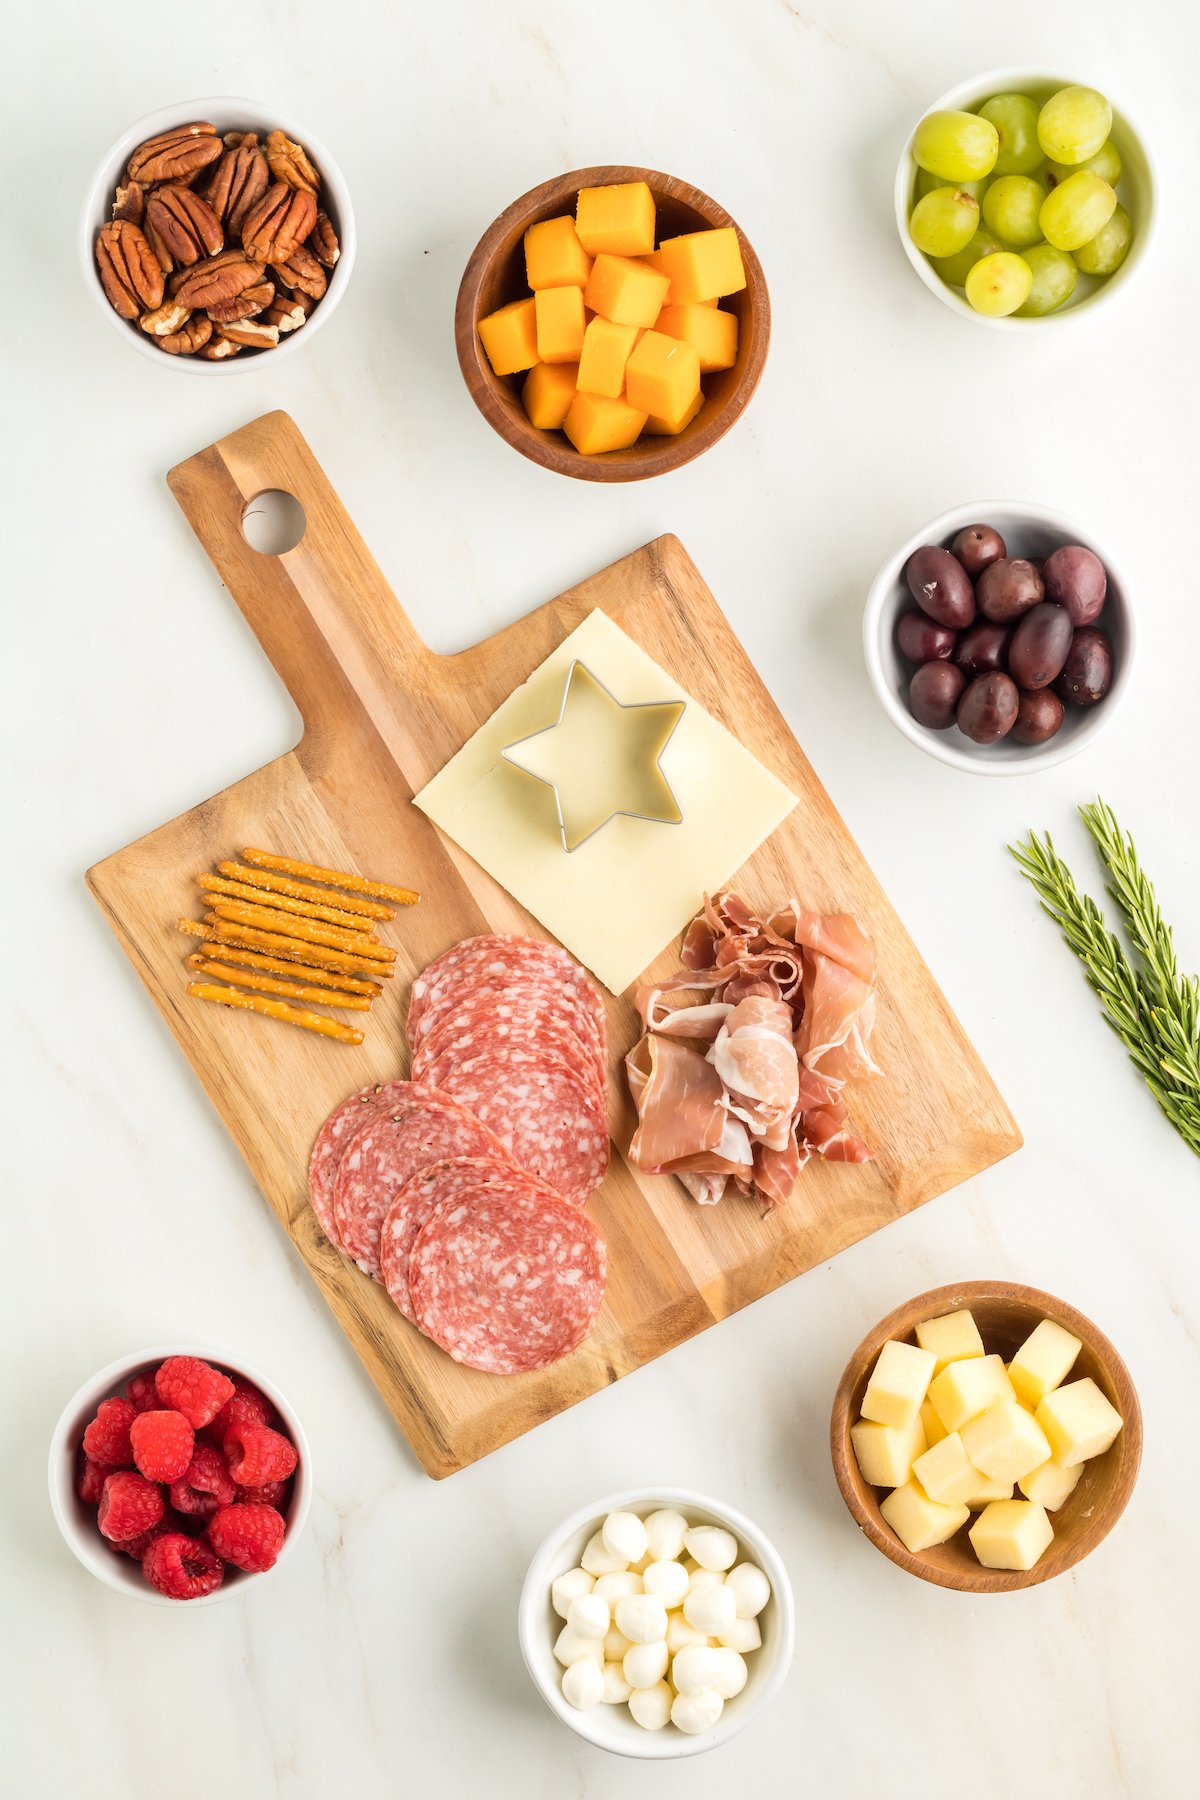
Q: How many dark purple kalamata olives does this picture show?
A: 11